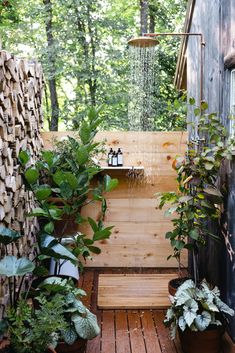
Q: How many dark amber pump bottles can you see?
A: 3